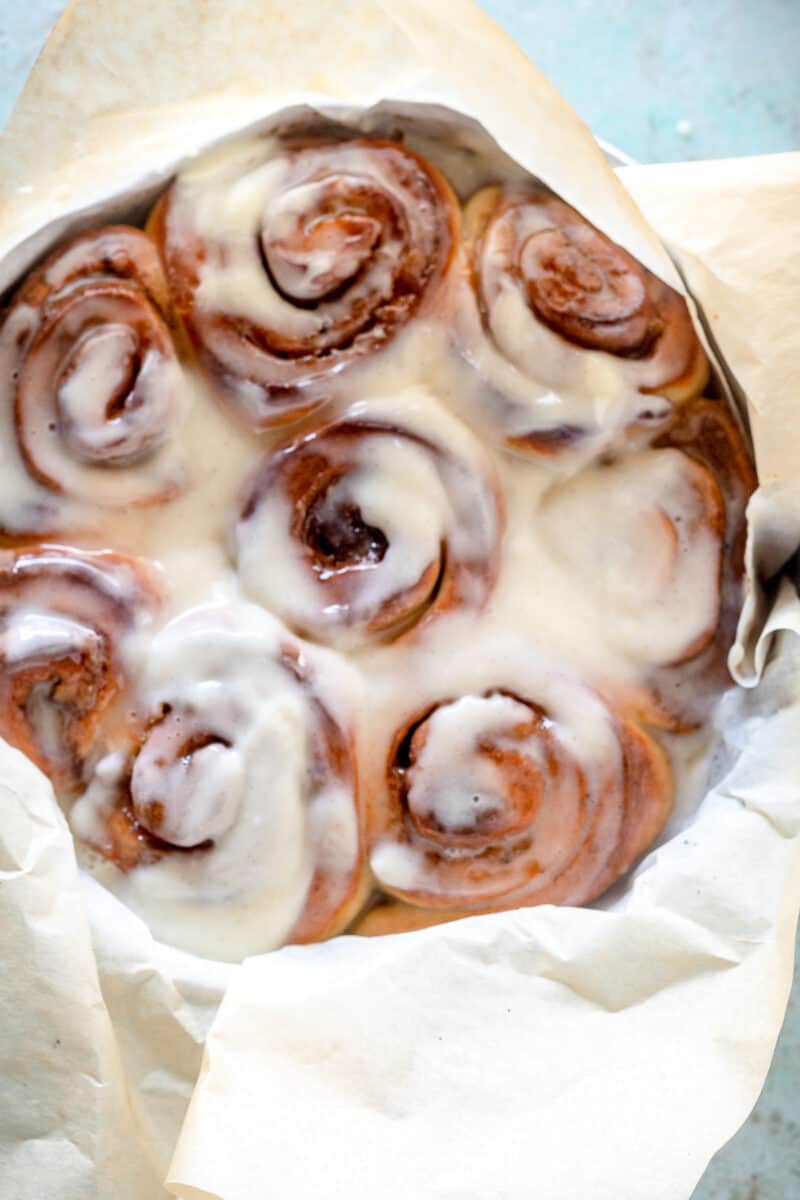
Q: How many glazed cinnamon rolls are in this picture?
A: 8